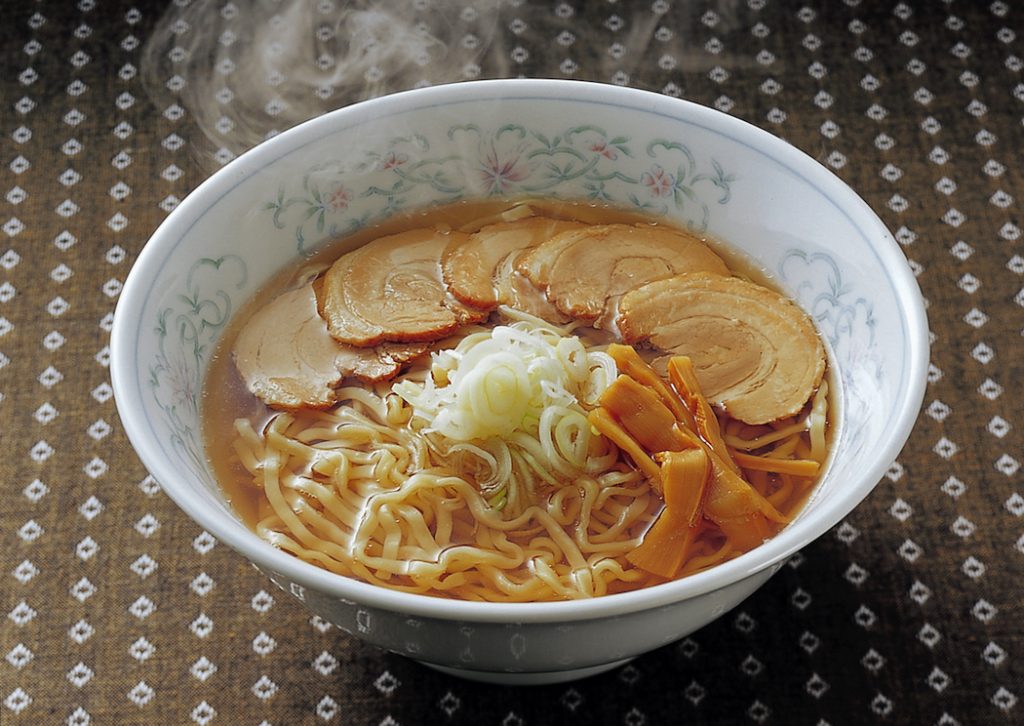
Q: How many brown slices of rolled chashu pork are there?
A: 5